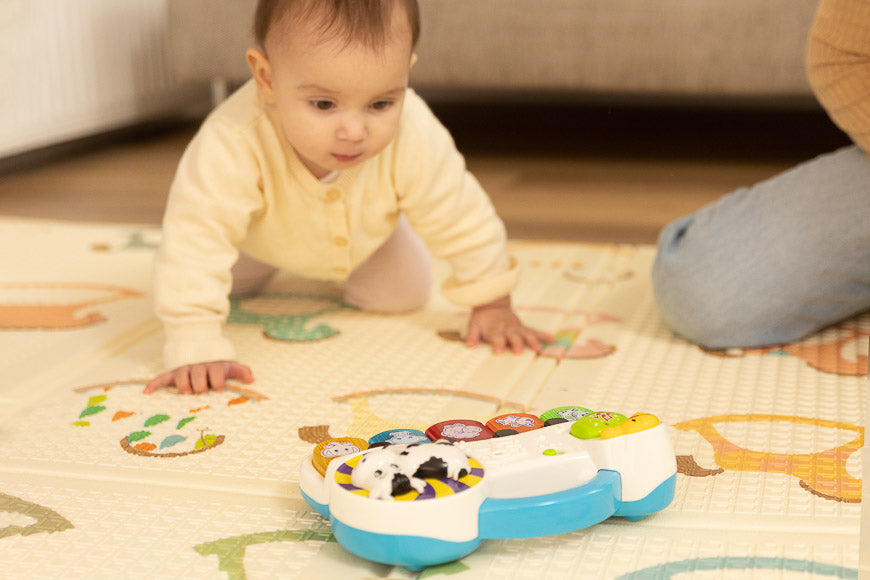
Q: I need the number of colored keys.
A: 5